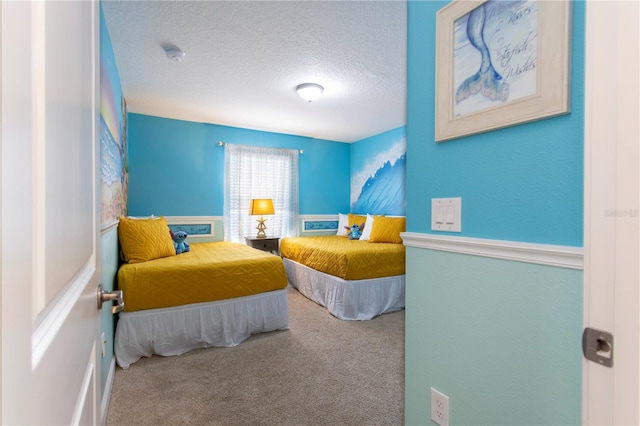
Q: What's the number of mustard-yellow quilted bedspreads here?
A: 2